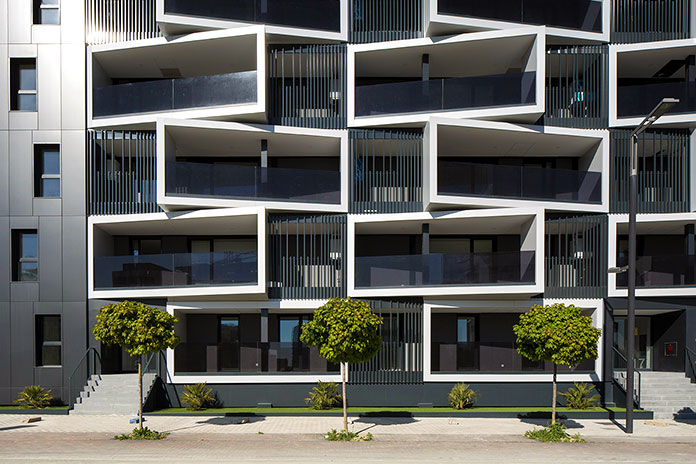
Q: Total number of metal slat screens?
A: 11